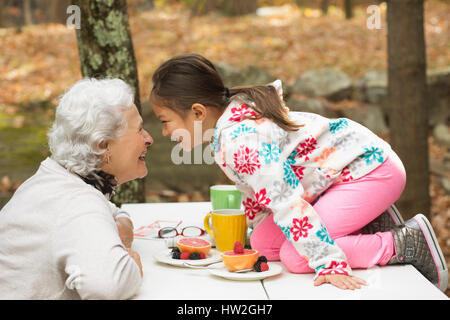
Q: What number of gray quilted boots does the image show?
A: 2